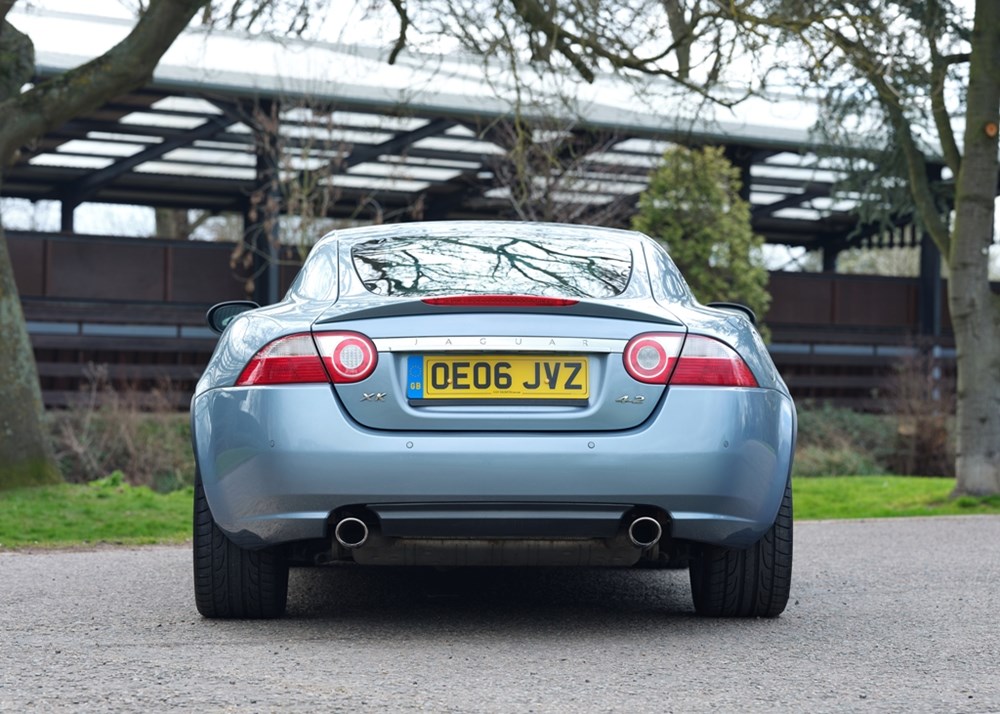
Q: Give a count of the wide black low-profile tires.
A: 2